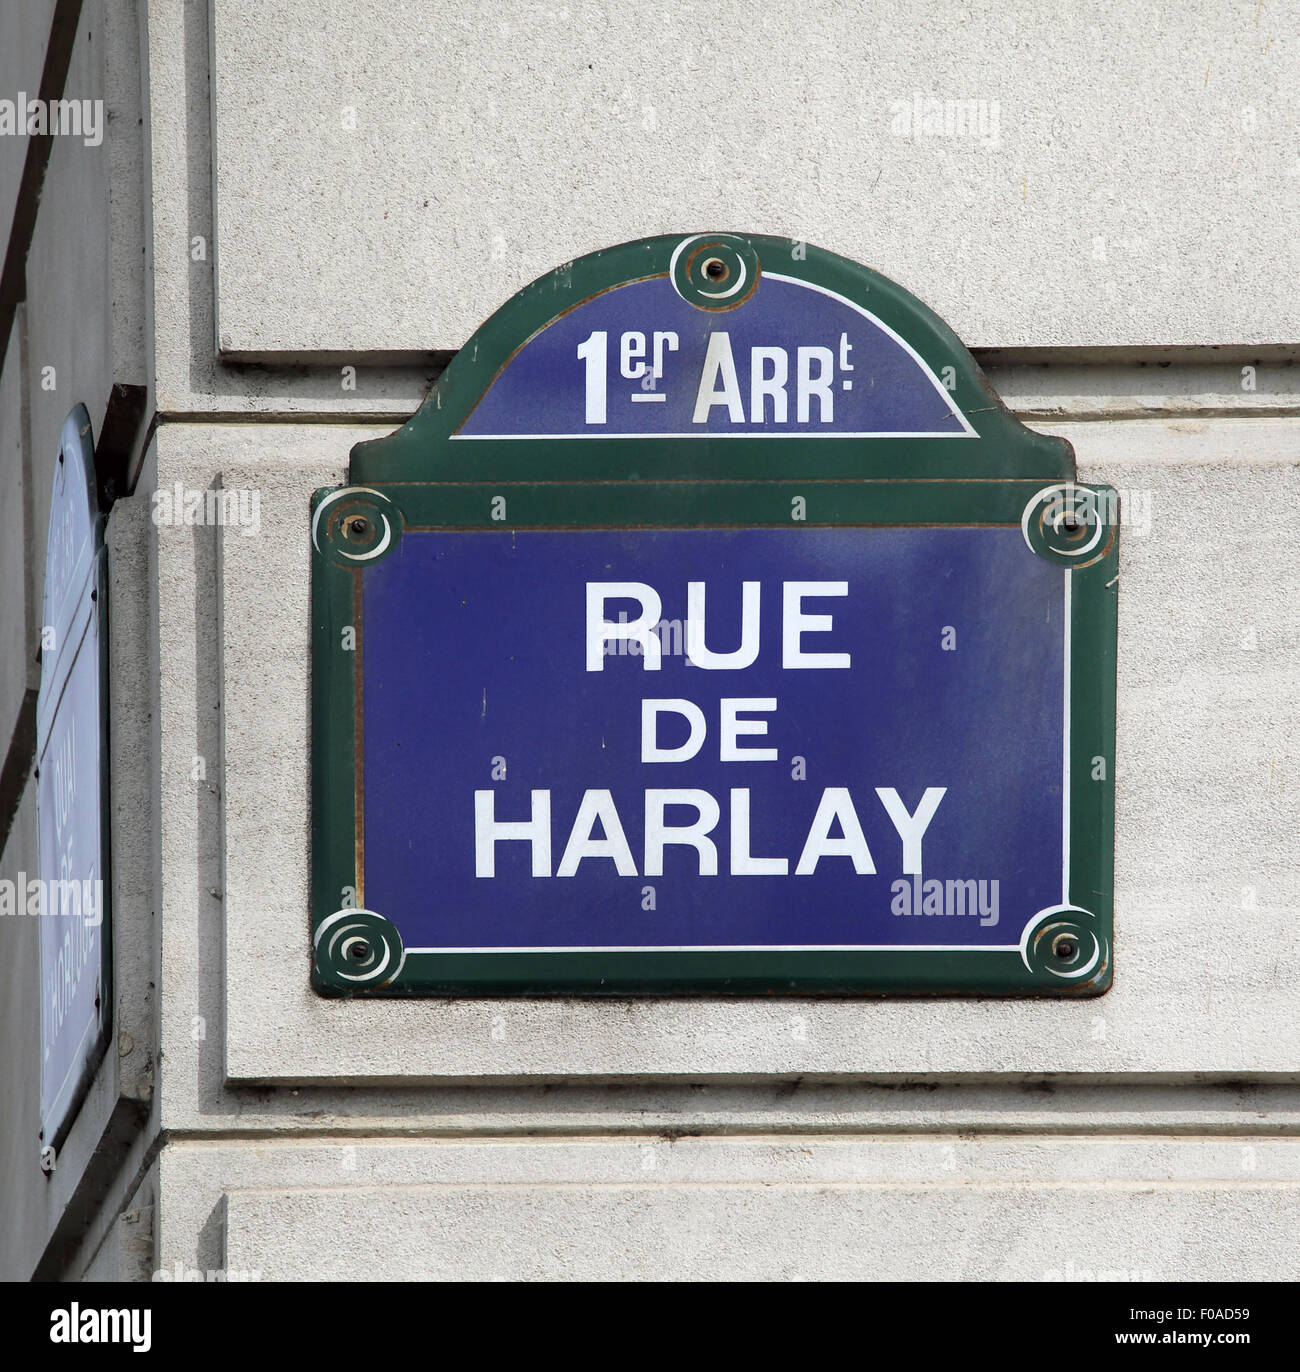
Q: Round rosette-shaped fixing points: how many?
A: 5